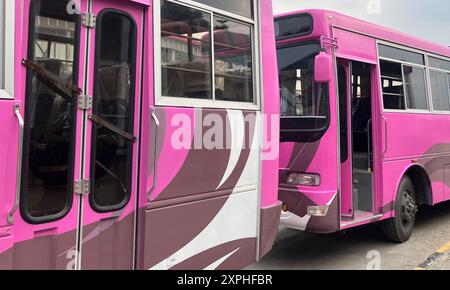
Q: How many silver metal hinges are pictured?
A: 3